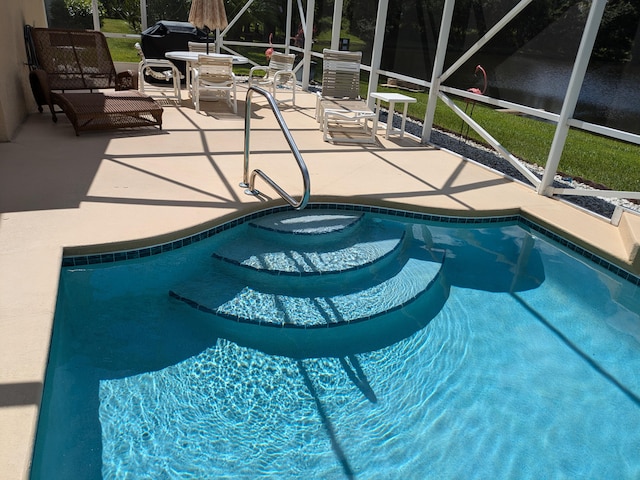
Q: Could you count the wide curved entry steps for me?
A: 3